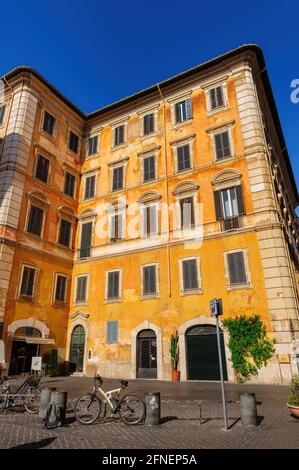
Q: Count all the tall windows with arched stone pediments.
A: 7